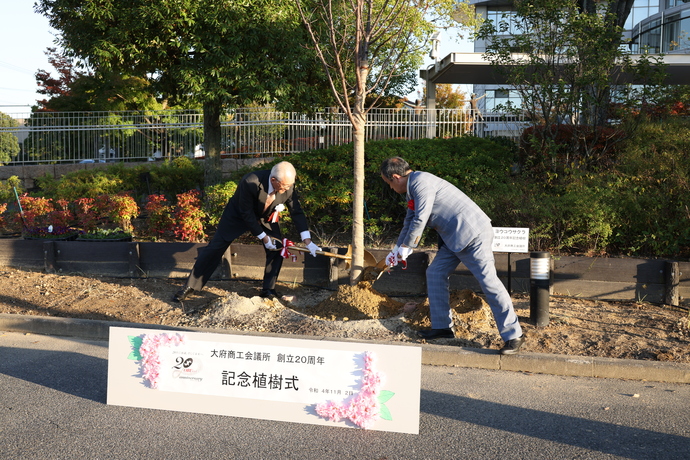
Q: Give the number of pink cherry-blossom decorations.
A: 2